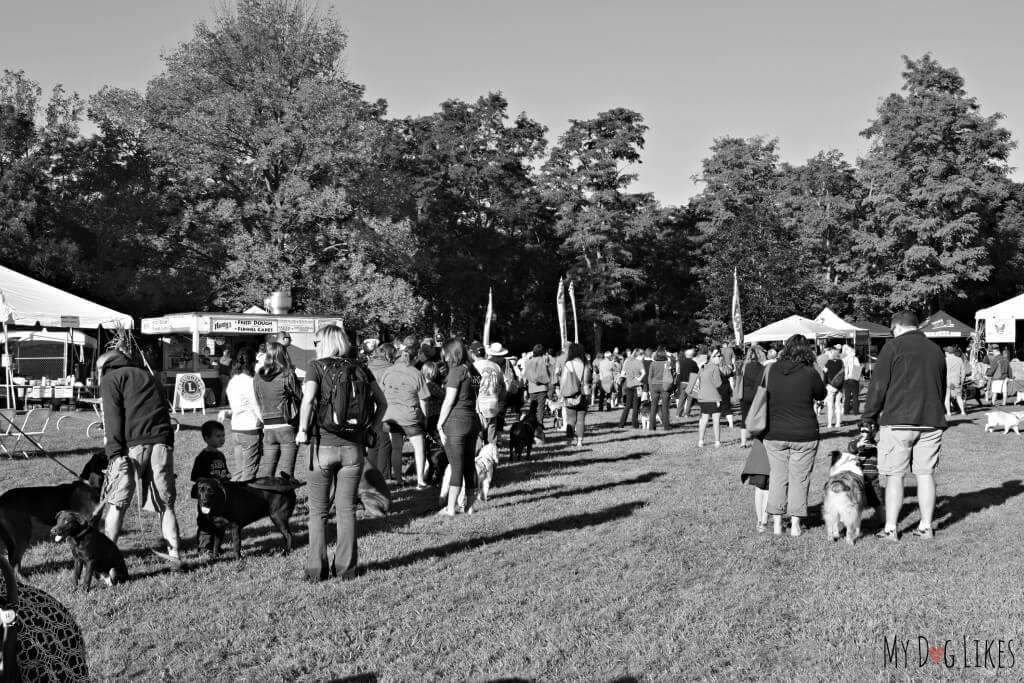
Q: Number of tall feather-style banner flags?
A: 4